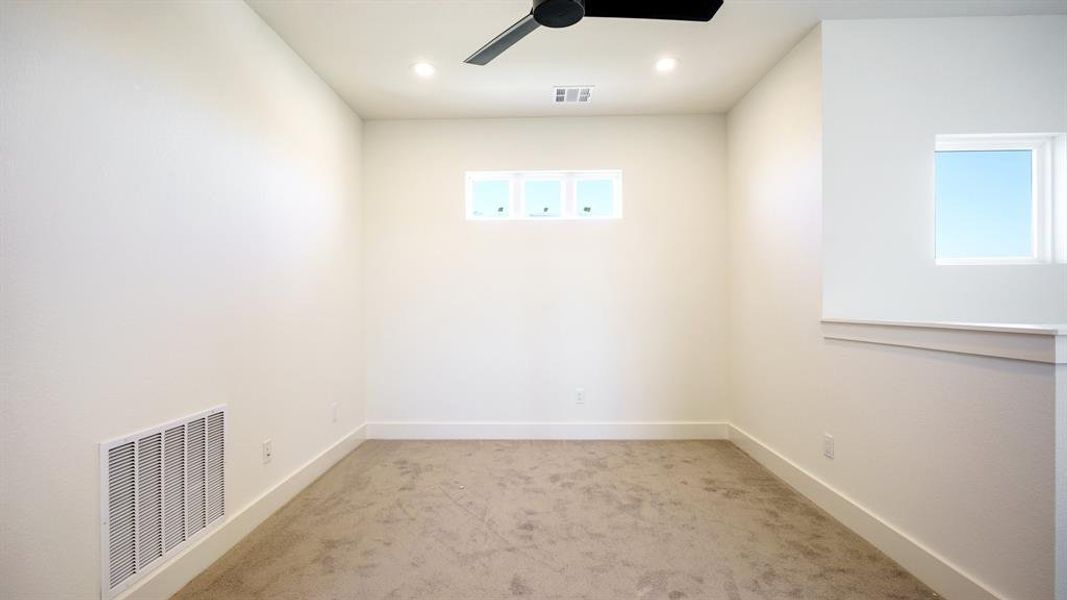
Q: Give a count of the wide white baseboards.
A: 3